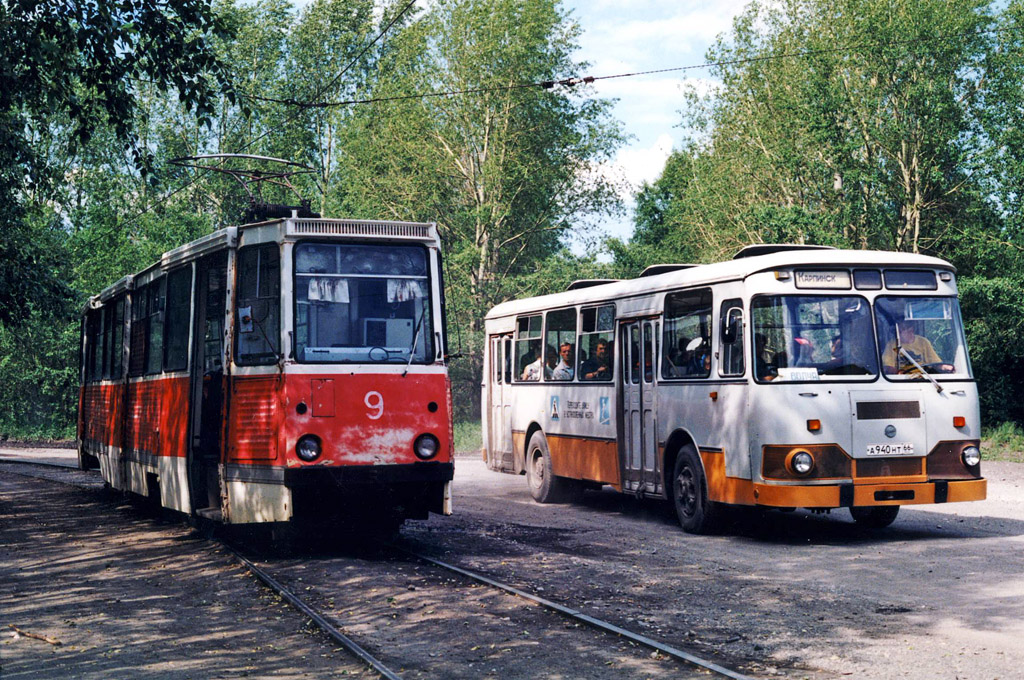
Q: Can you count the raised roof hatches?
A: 3